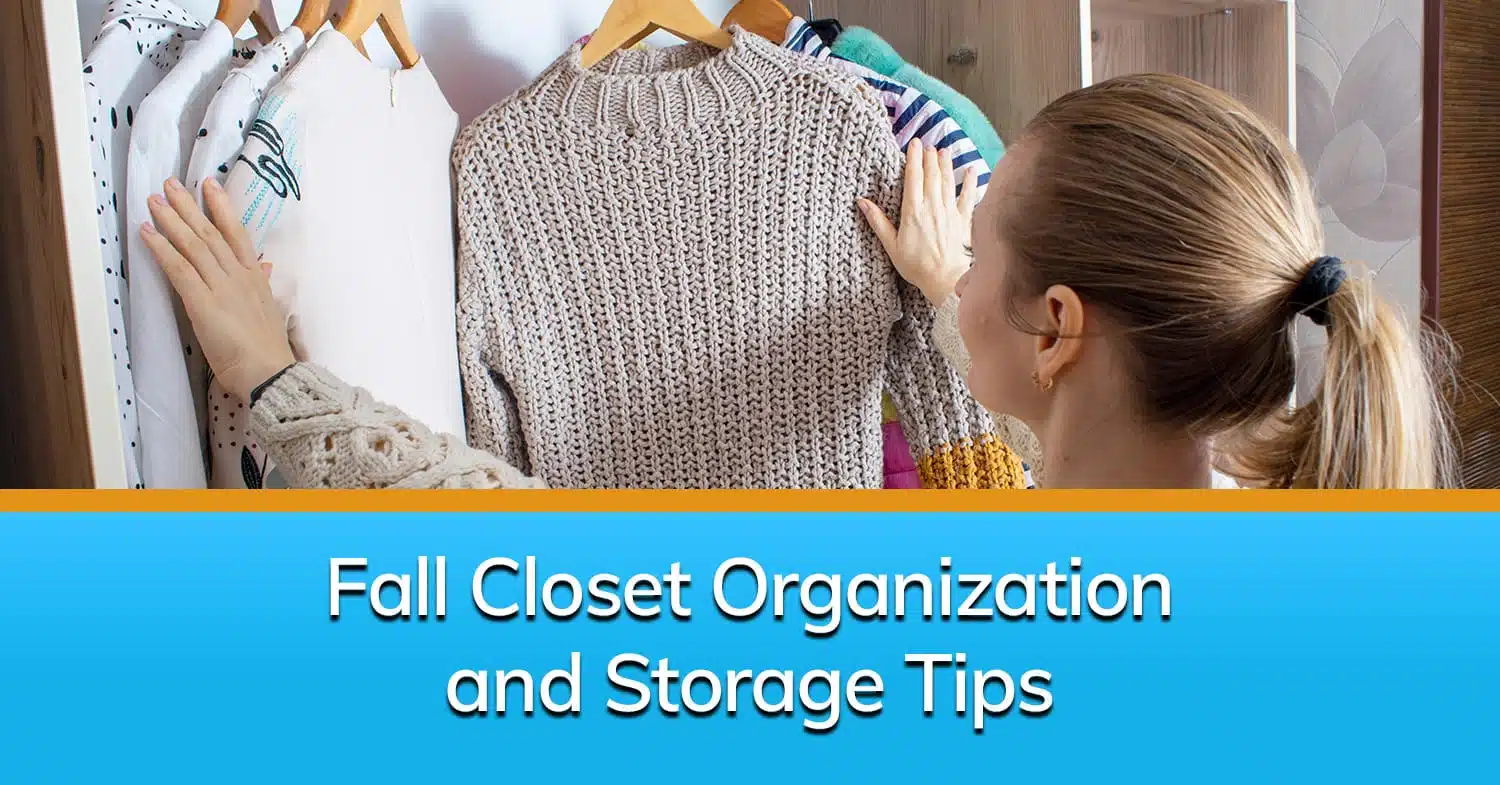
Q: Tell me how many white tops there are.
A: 4